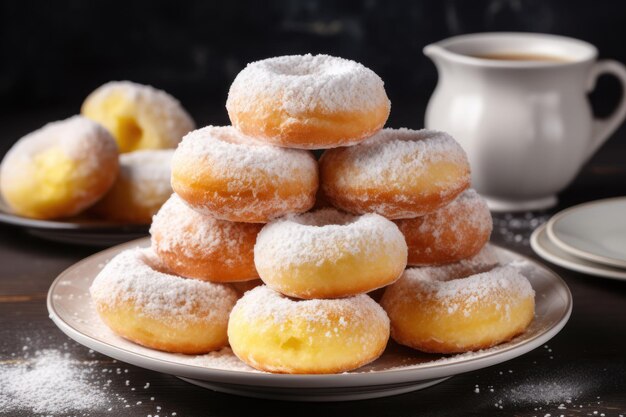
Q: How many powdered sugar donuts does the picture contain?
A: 12